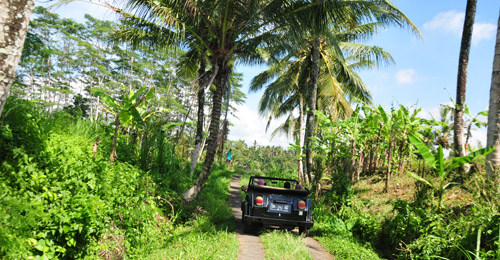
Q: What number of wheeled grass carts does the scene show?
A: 0